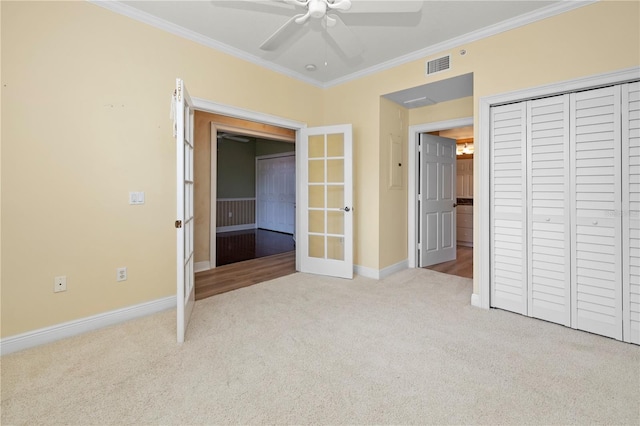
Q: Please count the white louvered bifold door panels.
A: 4